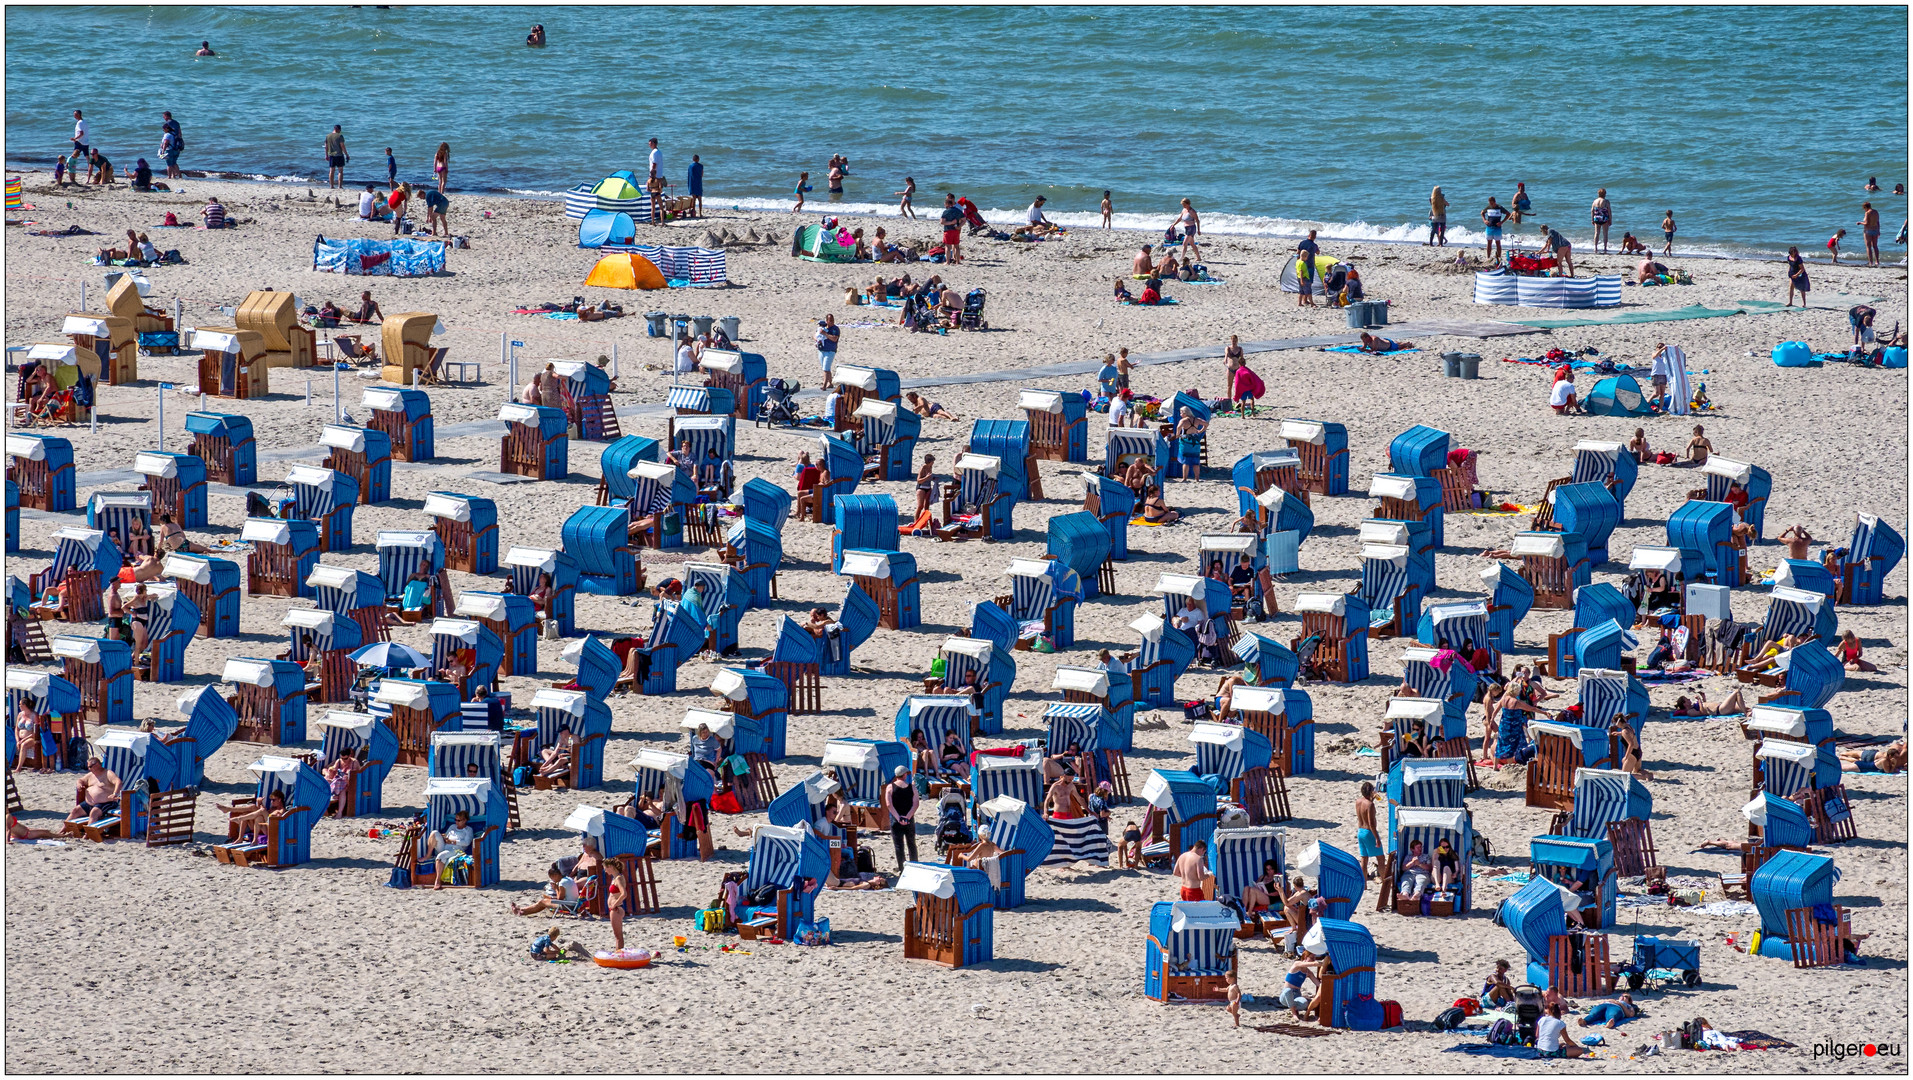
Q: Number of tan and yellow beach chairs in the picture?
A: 6